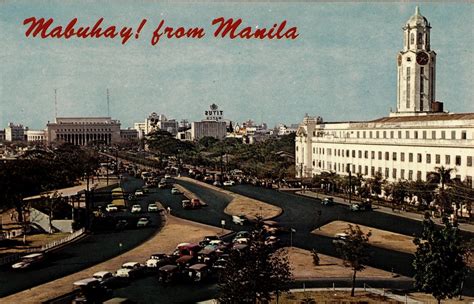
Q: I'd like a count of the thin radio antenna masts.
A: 2